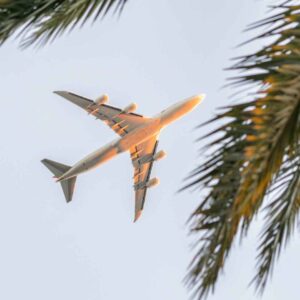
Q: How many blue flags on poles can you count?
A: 0